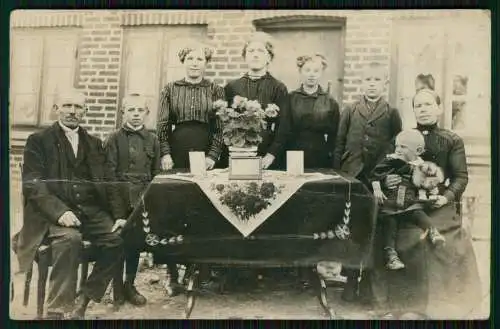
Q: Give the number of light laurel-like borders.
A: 2